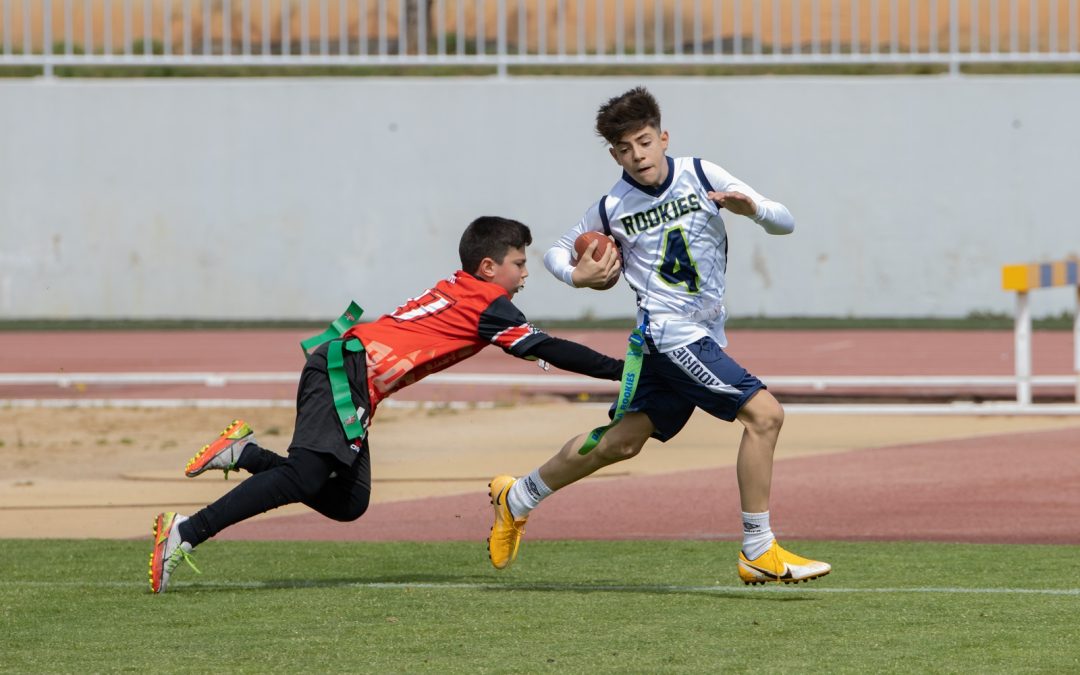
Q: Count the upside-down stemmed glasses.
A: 0